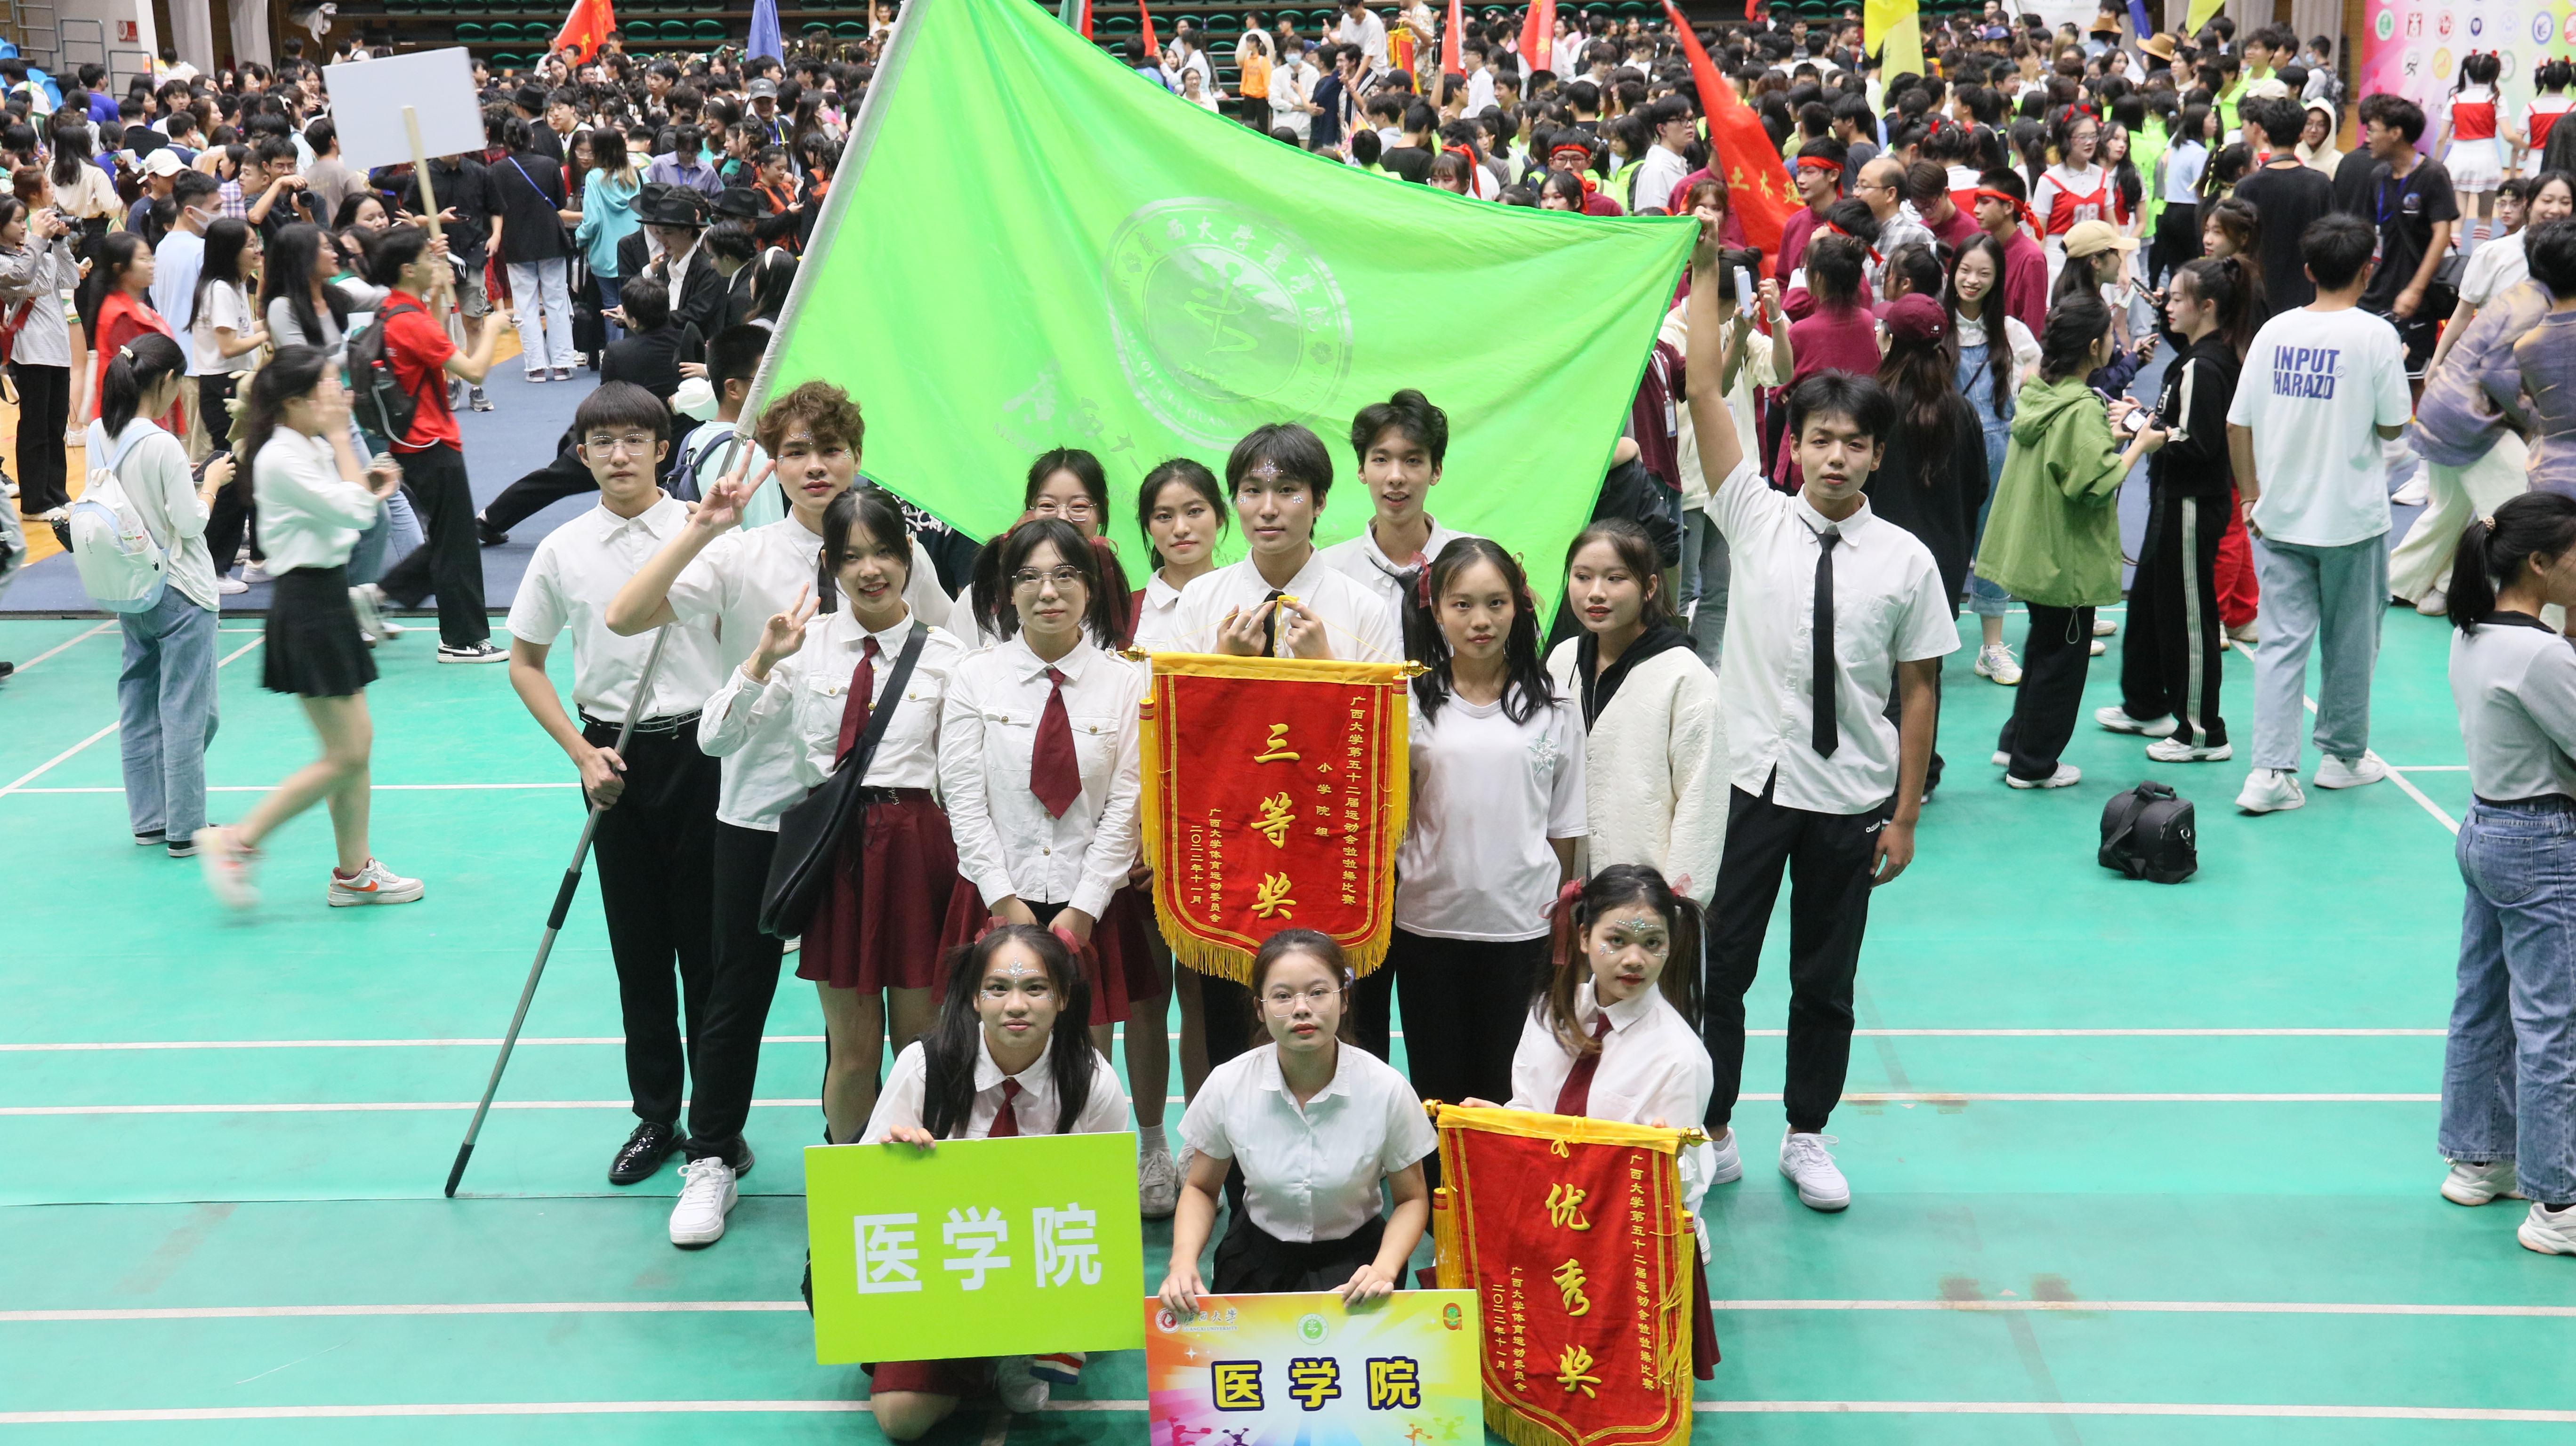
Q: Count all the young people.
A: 14